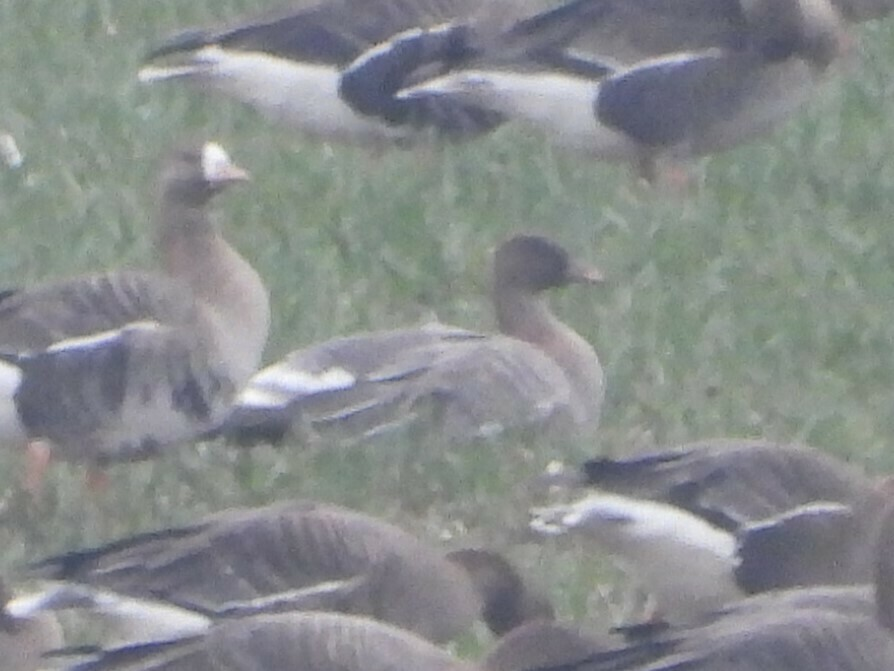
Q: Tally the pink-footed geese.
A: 1